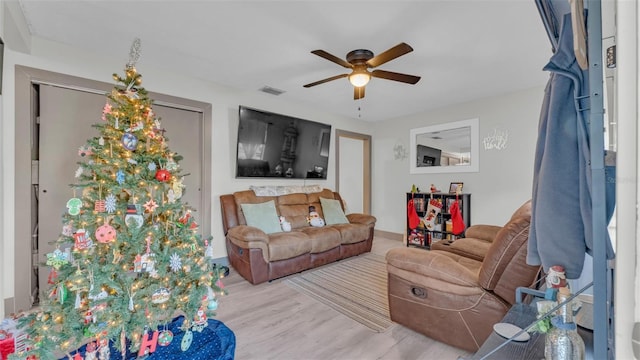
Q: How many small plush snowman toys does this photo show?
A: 2